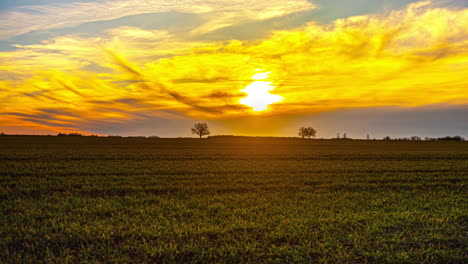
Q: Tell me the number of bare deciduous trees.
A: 2